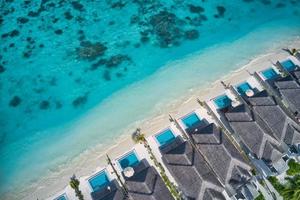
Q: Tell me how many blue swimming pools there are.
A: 9